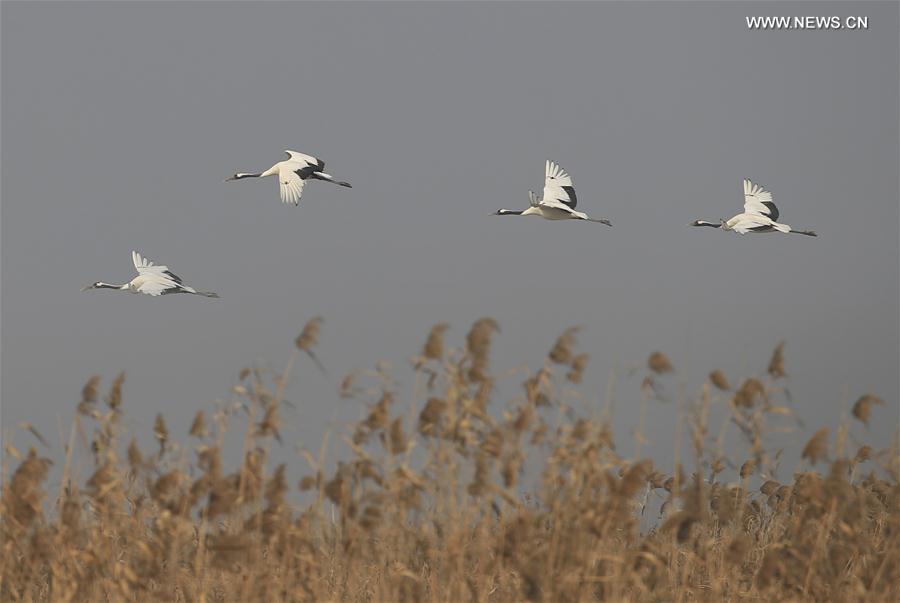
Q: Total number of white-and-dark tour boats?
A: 0